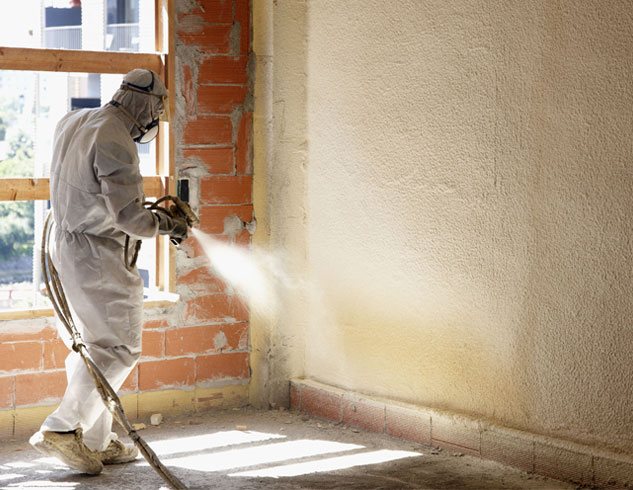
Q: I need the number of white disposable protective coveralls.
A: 1